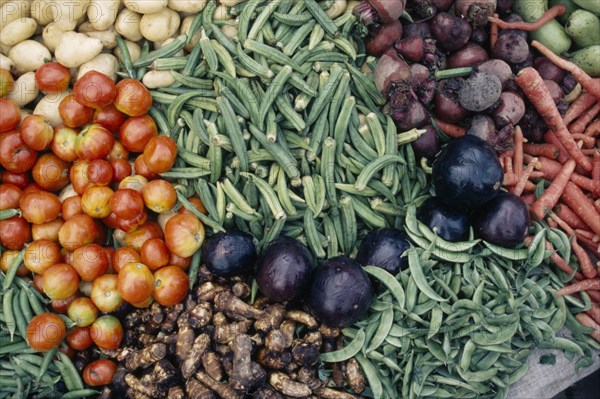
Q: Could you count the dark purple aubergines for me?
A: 7